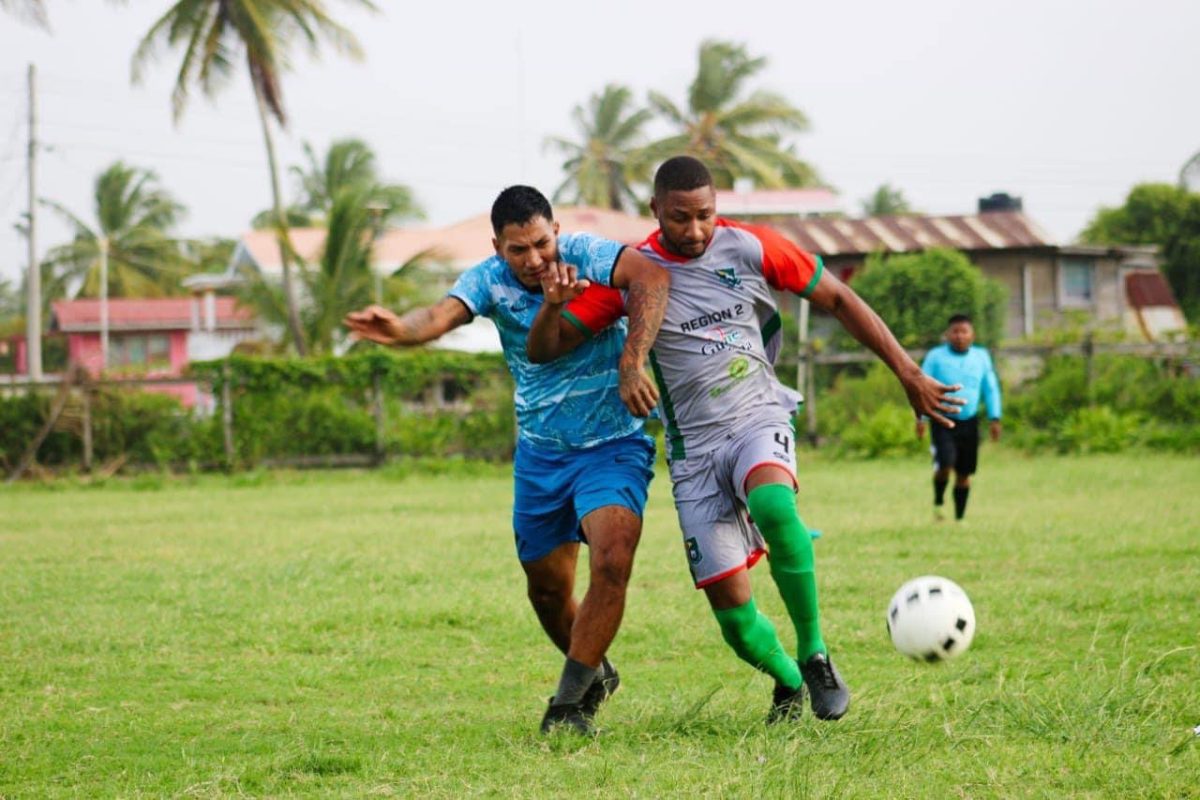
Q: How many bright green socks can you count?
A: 2